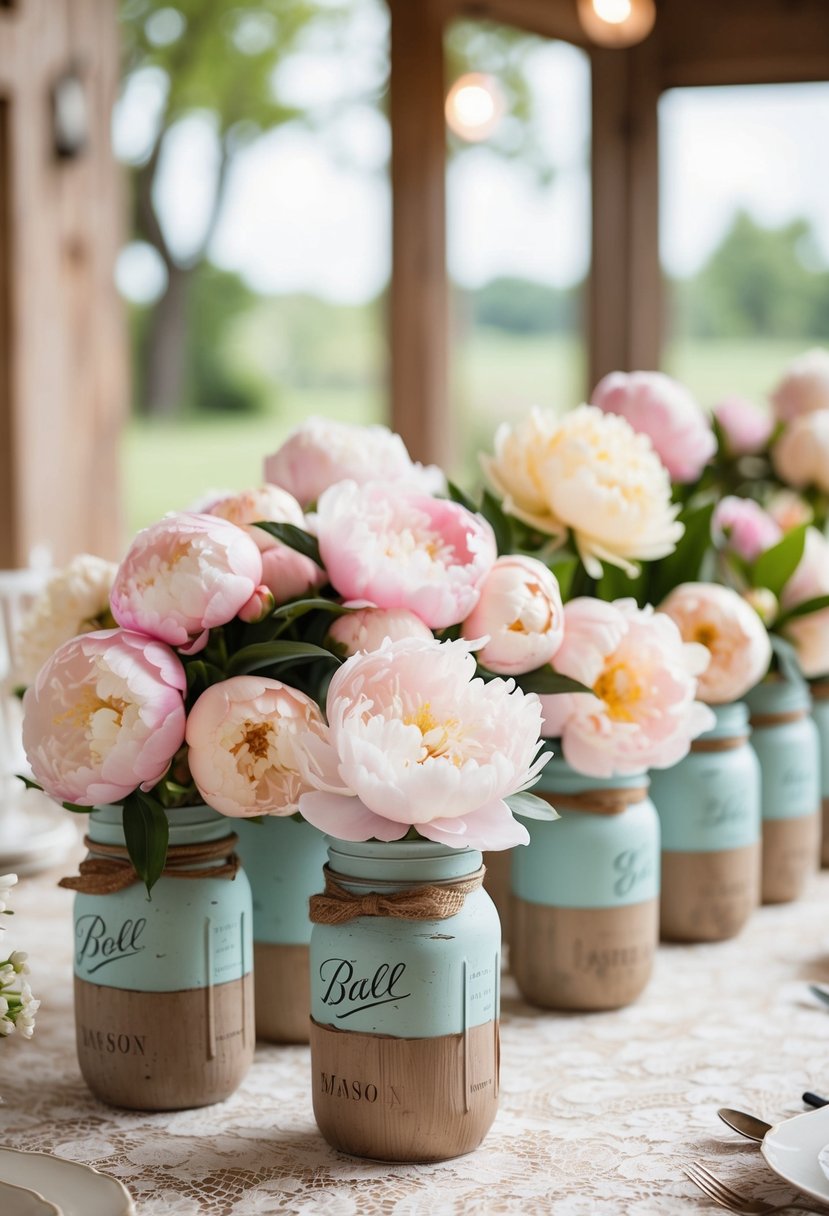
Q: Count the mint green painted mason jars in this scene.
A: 7